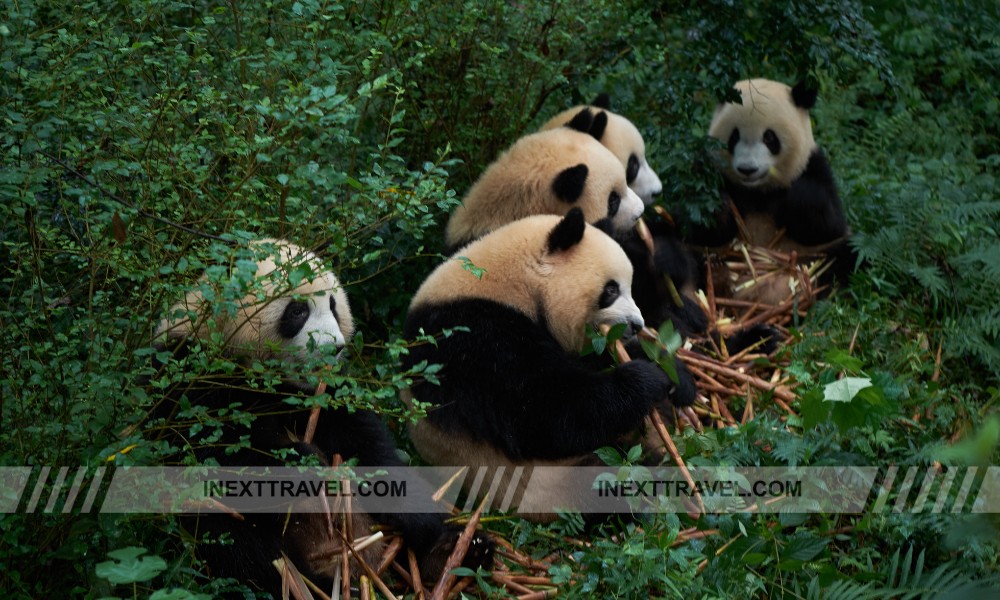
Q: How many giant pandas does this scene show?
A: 5